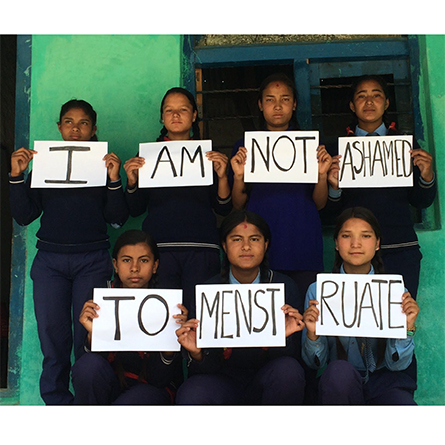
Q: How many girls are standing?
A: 4